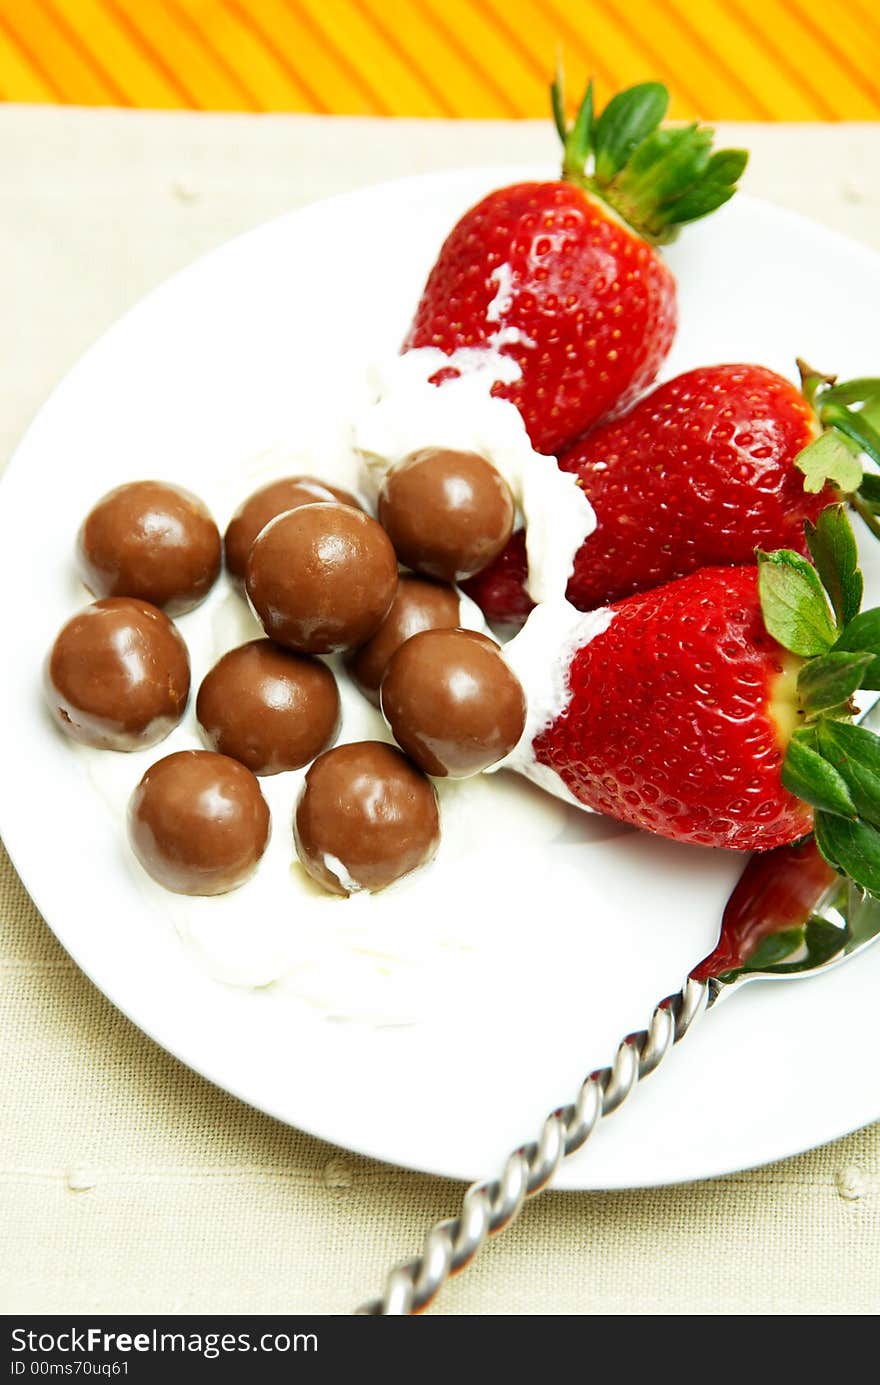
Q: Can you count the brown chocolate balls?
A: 10